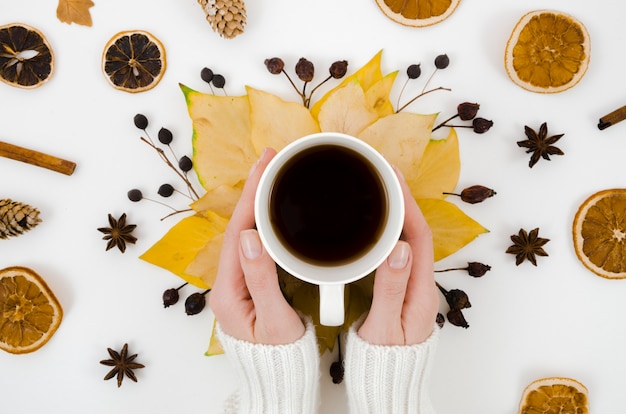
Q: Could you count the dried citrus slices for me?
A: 7